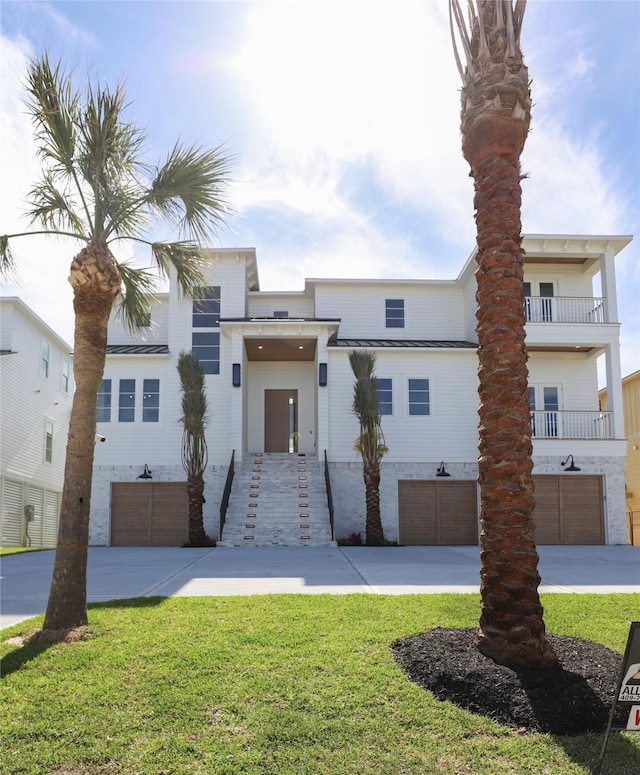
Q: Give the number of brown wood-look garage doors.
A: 3